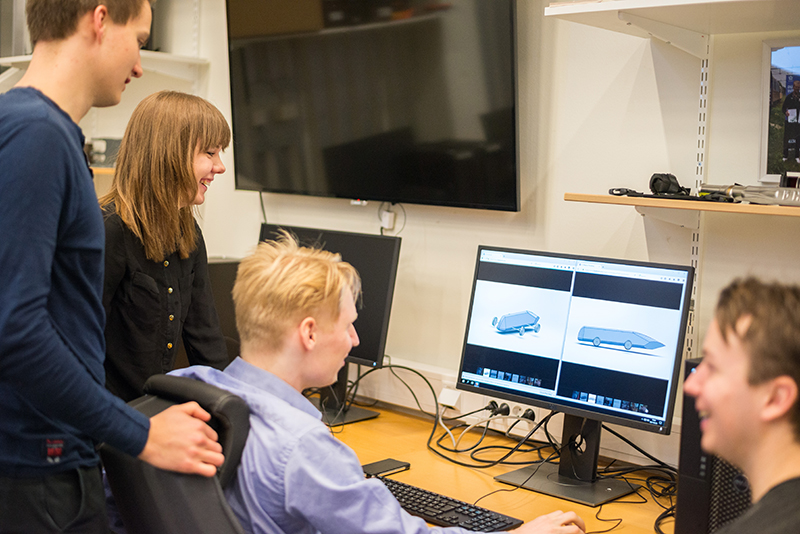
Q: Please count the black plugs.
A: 3